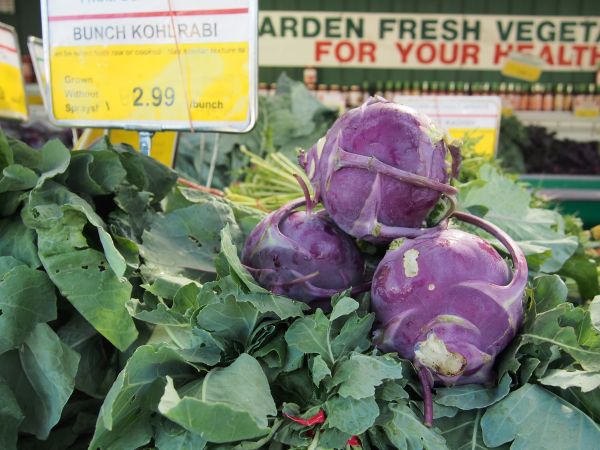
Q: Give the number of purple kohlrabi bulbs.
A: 3